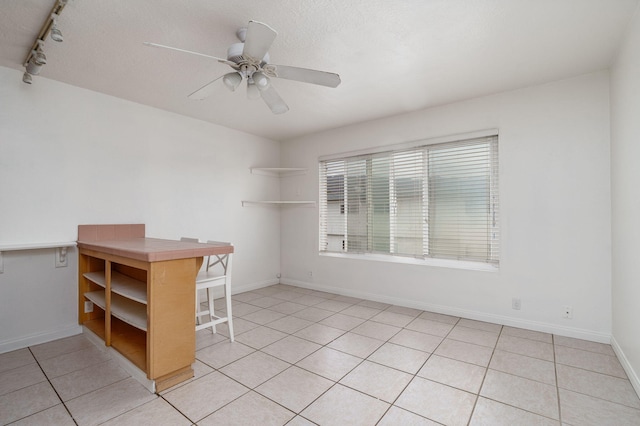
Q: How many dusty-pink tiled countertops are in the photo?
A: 1